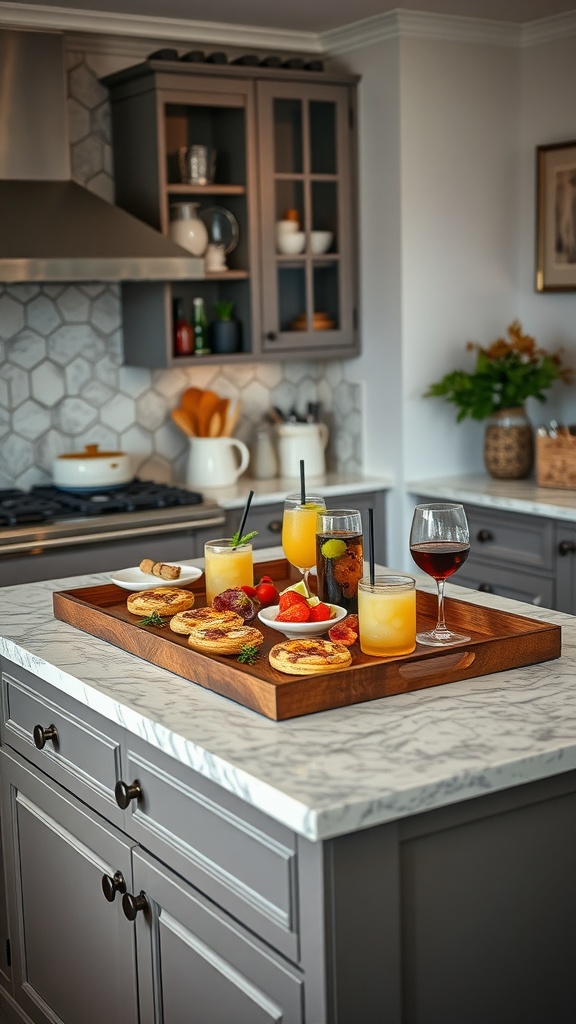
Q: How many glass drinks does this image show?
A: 5